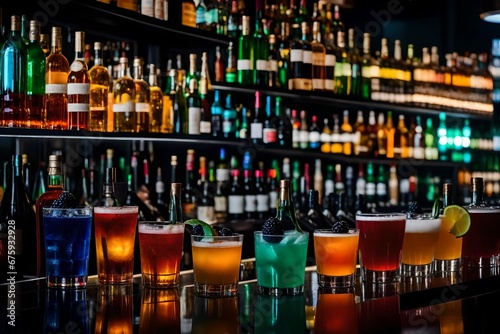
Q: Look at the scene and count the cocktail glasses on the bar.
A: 10